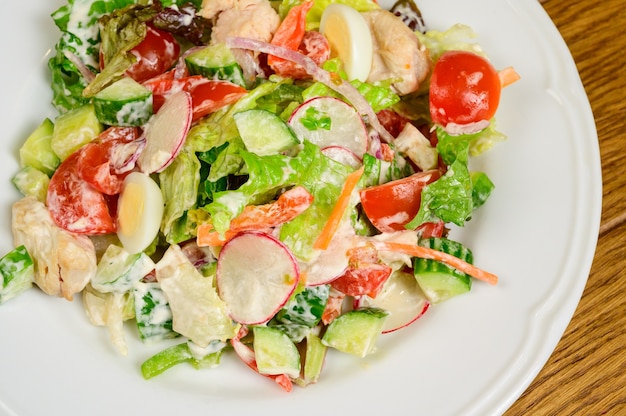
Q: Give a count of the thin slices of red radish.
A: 6